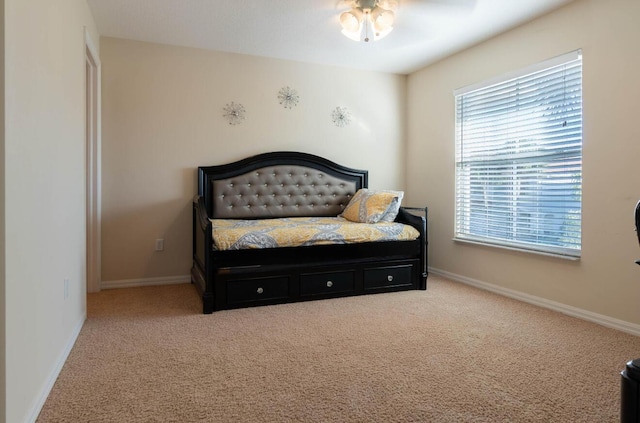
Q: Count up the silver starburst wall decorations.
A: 3